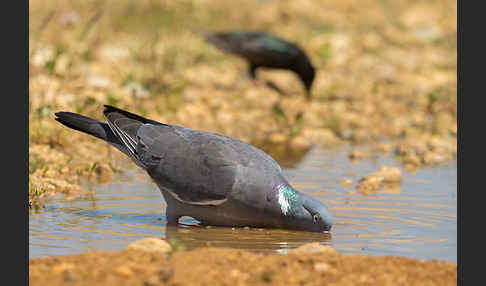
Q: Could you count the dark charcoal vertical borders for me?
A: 2